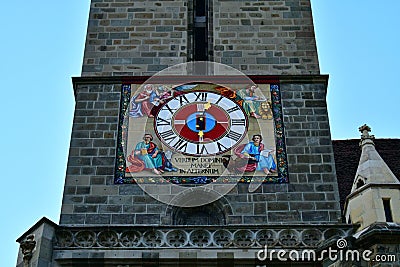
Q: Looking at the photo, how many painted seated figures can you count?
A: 4